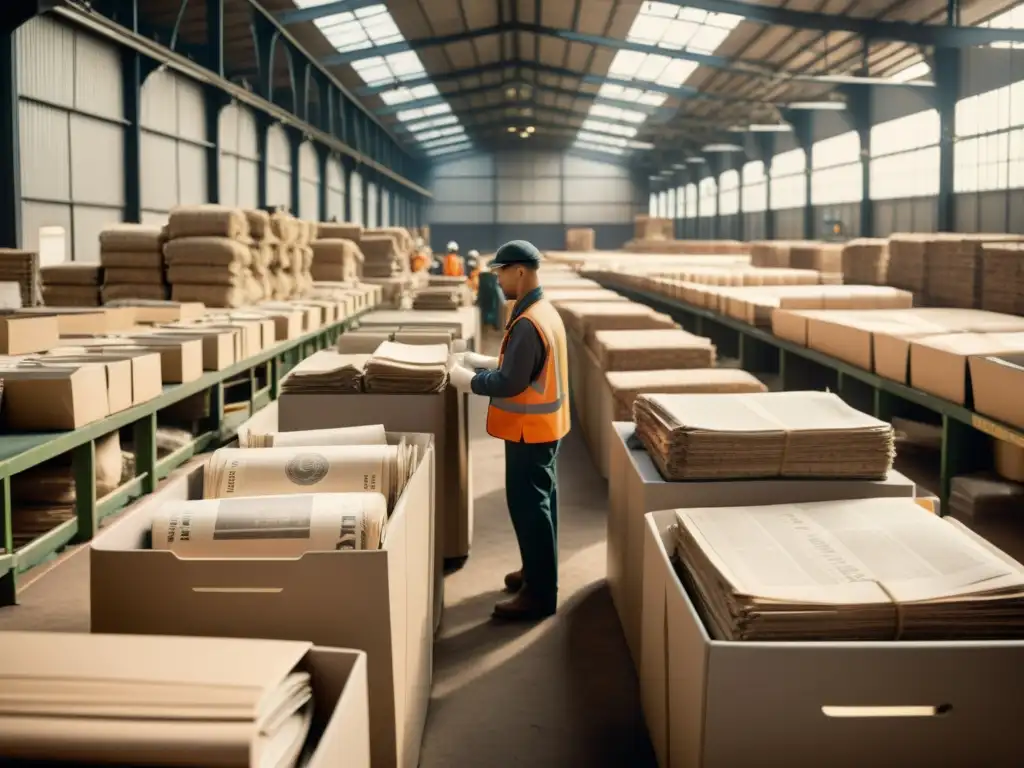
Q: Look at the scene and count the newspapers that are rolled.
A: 3